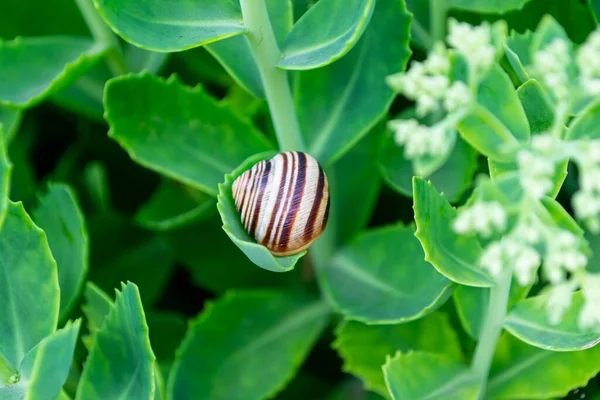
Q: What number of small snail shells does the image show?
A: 1